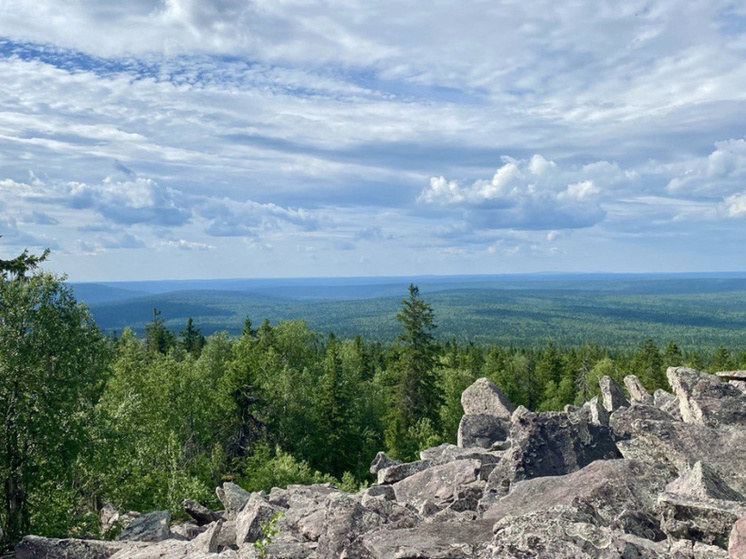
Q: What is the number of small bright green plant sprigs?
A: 1